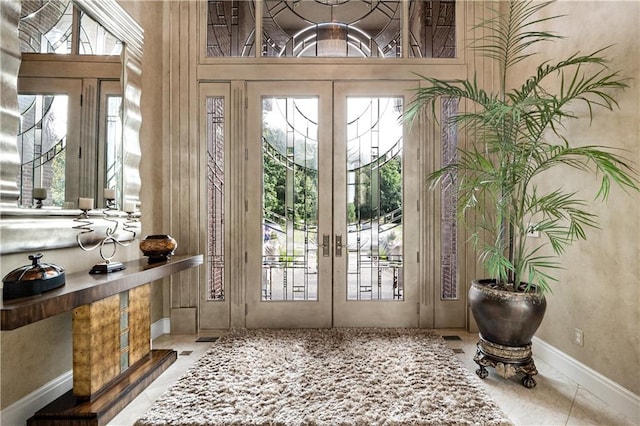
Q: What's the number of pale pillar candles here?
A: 3